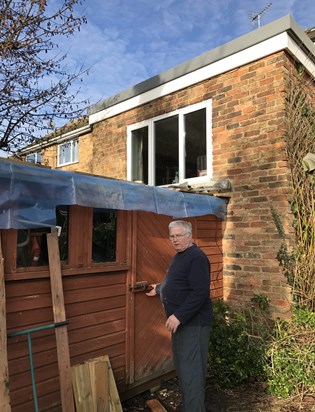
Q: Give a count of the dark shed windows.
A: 2